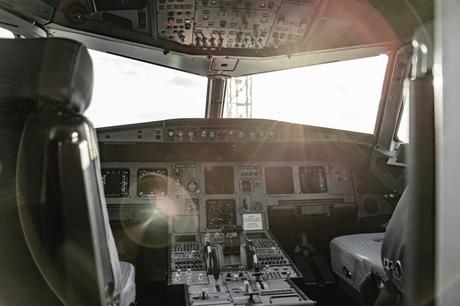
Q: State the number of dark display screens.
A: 6